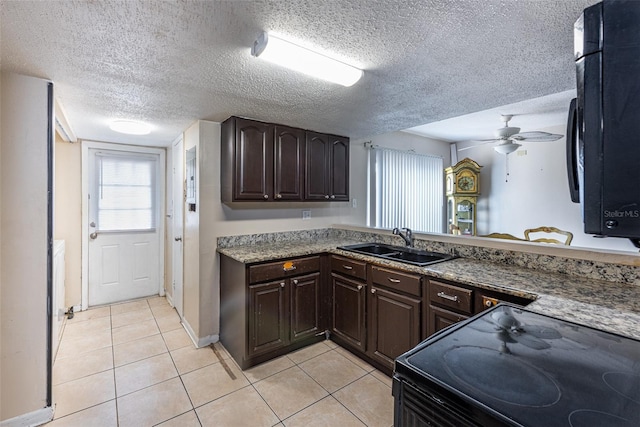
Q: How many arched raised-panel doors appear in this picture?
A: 4